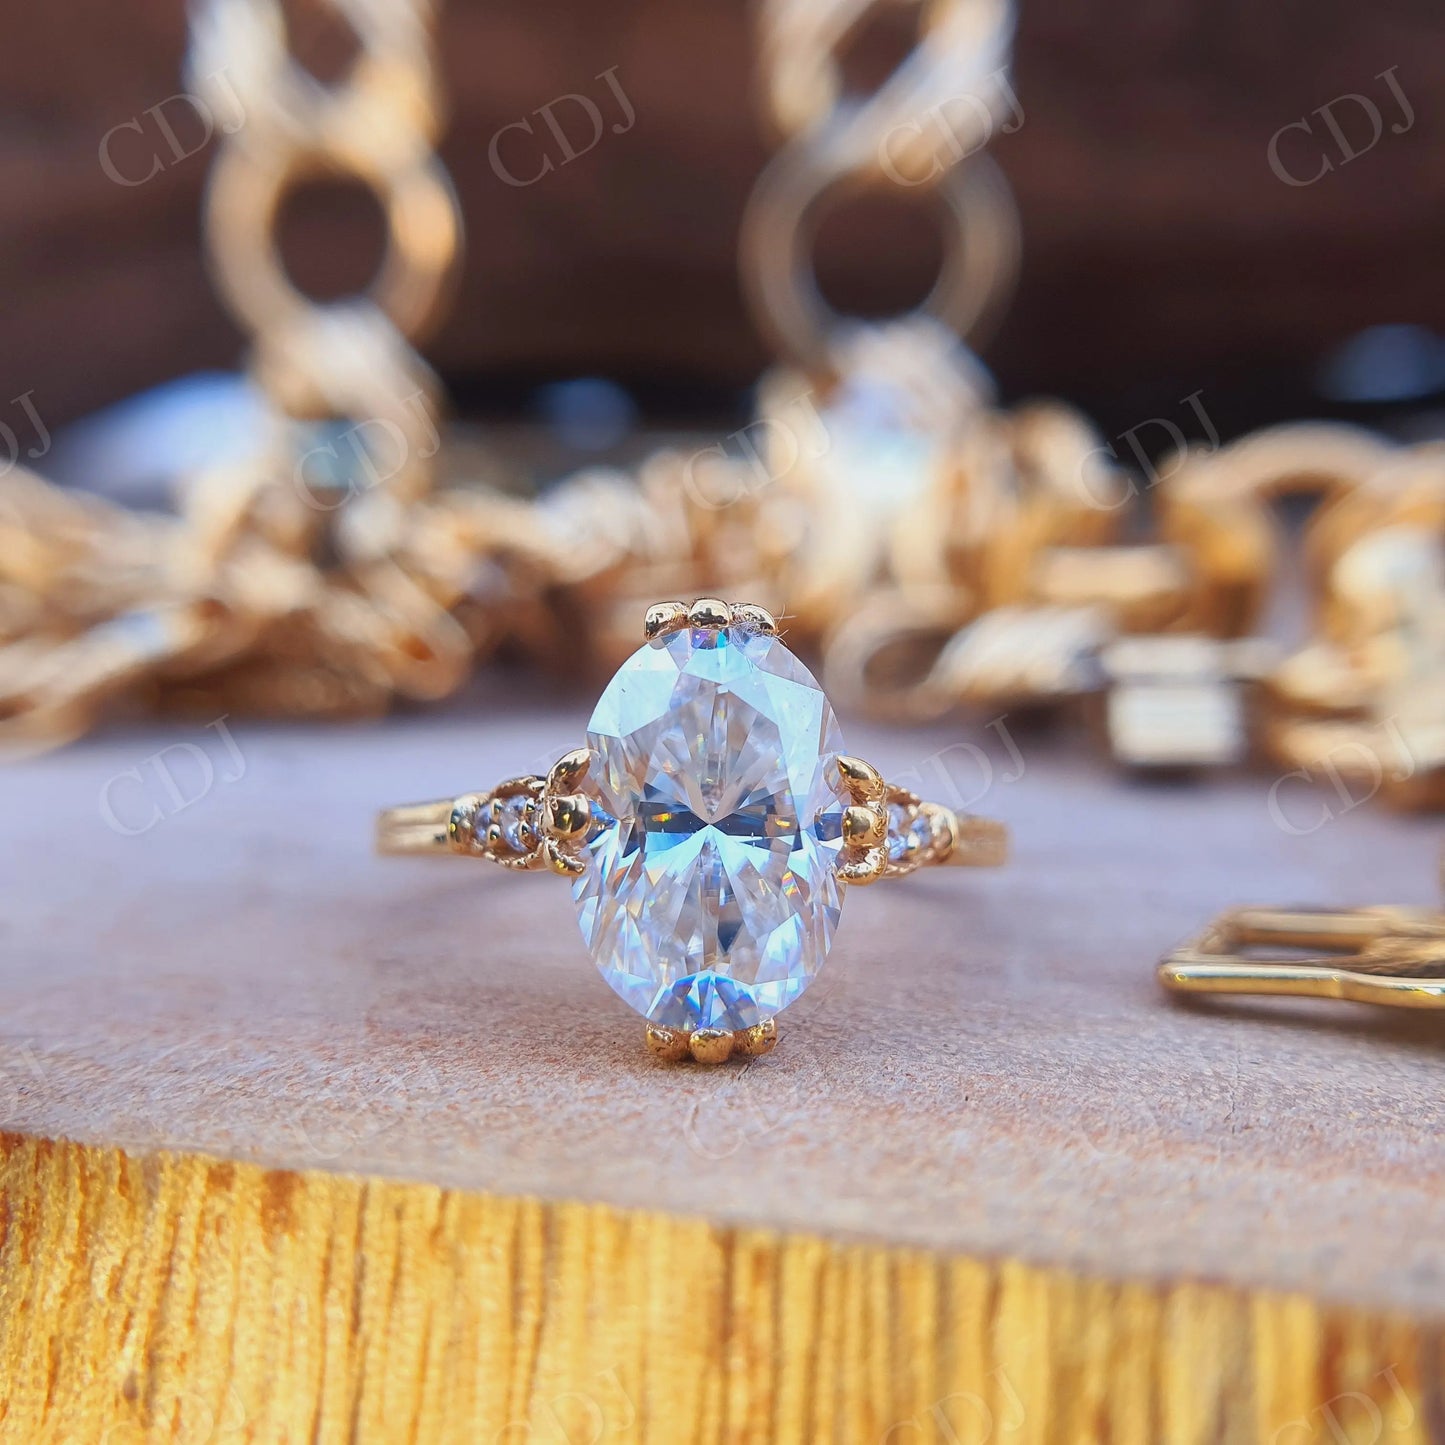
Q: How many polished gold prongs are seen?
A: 12